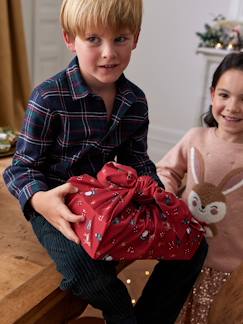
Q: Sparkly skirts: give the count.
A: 1